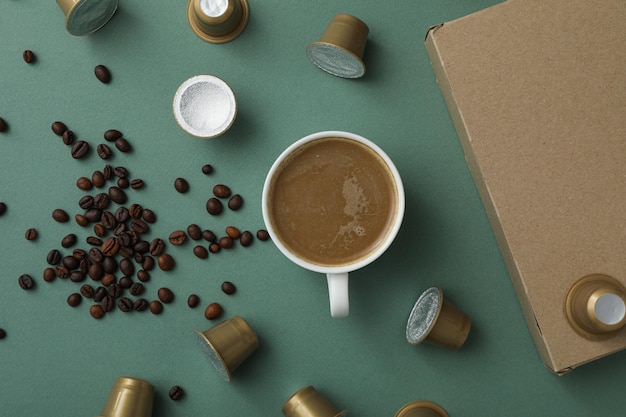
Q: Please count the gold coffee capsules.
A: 10